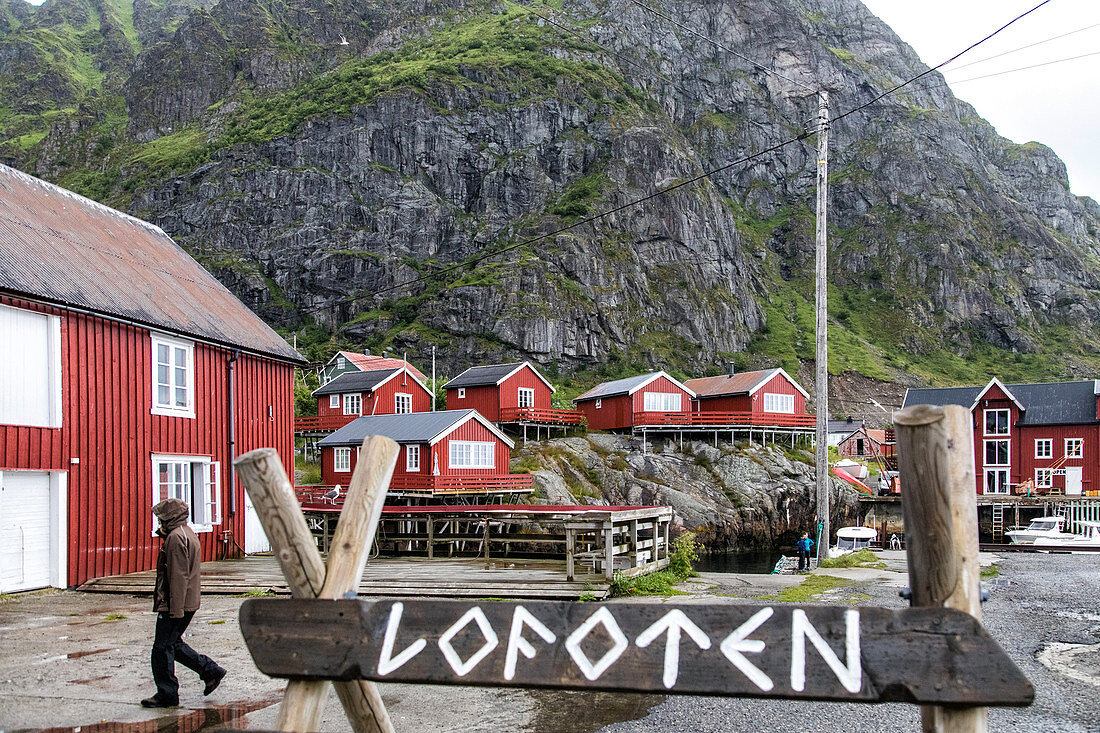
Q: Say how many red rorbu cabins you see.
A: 5